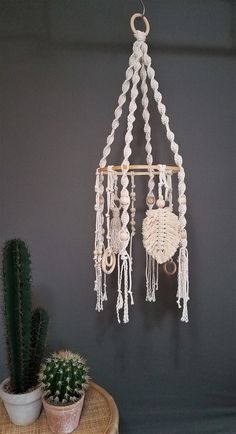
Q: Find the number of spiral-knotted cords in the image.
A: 4